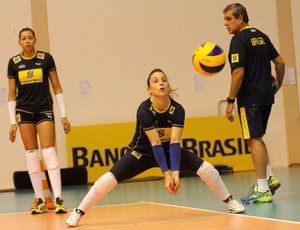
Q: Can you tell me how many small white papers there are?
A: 4